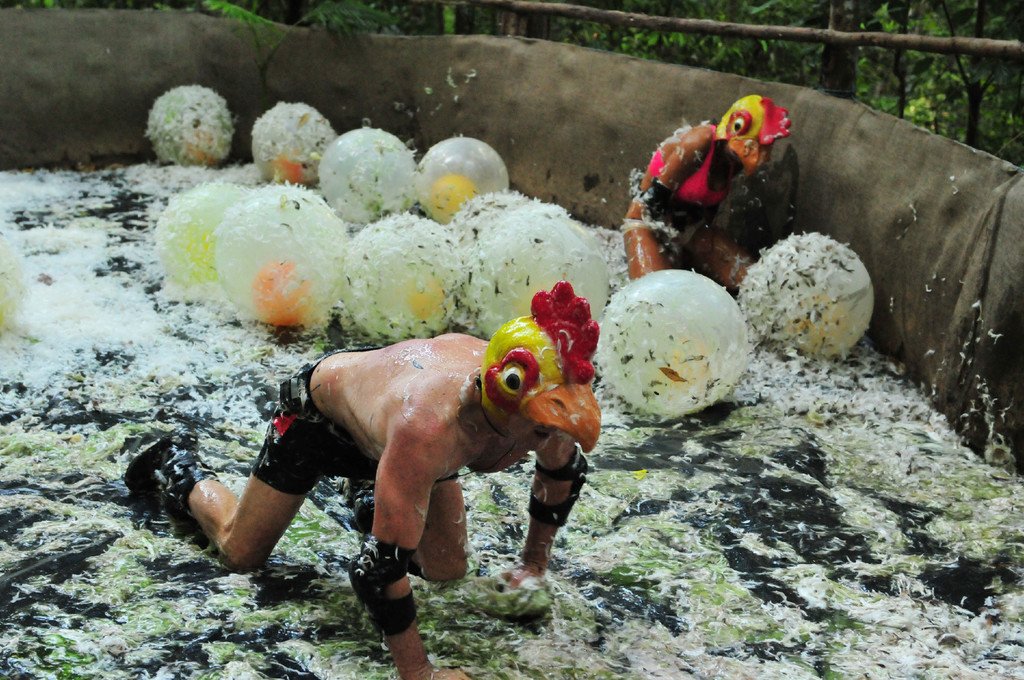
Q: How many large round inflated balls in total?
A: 12